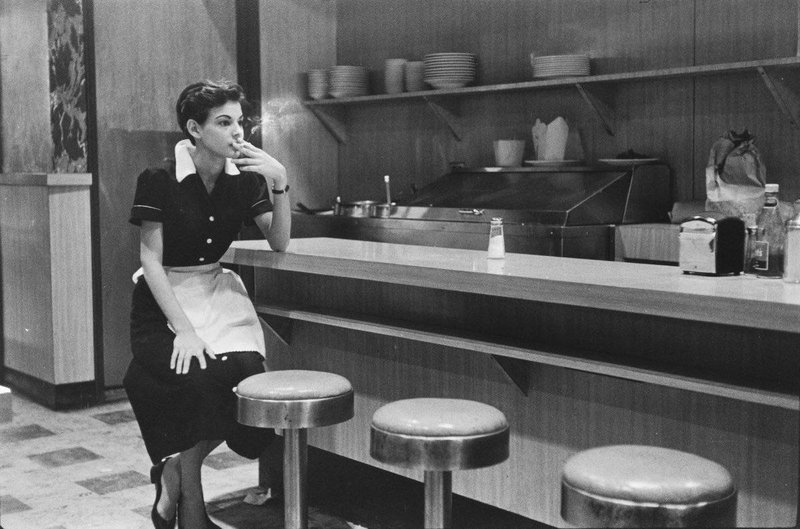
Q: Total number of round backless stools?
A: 3